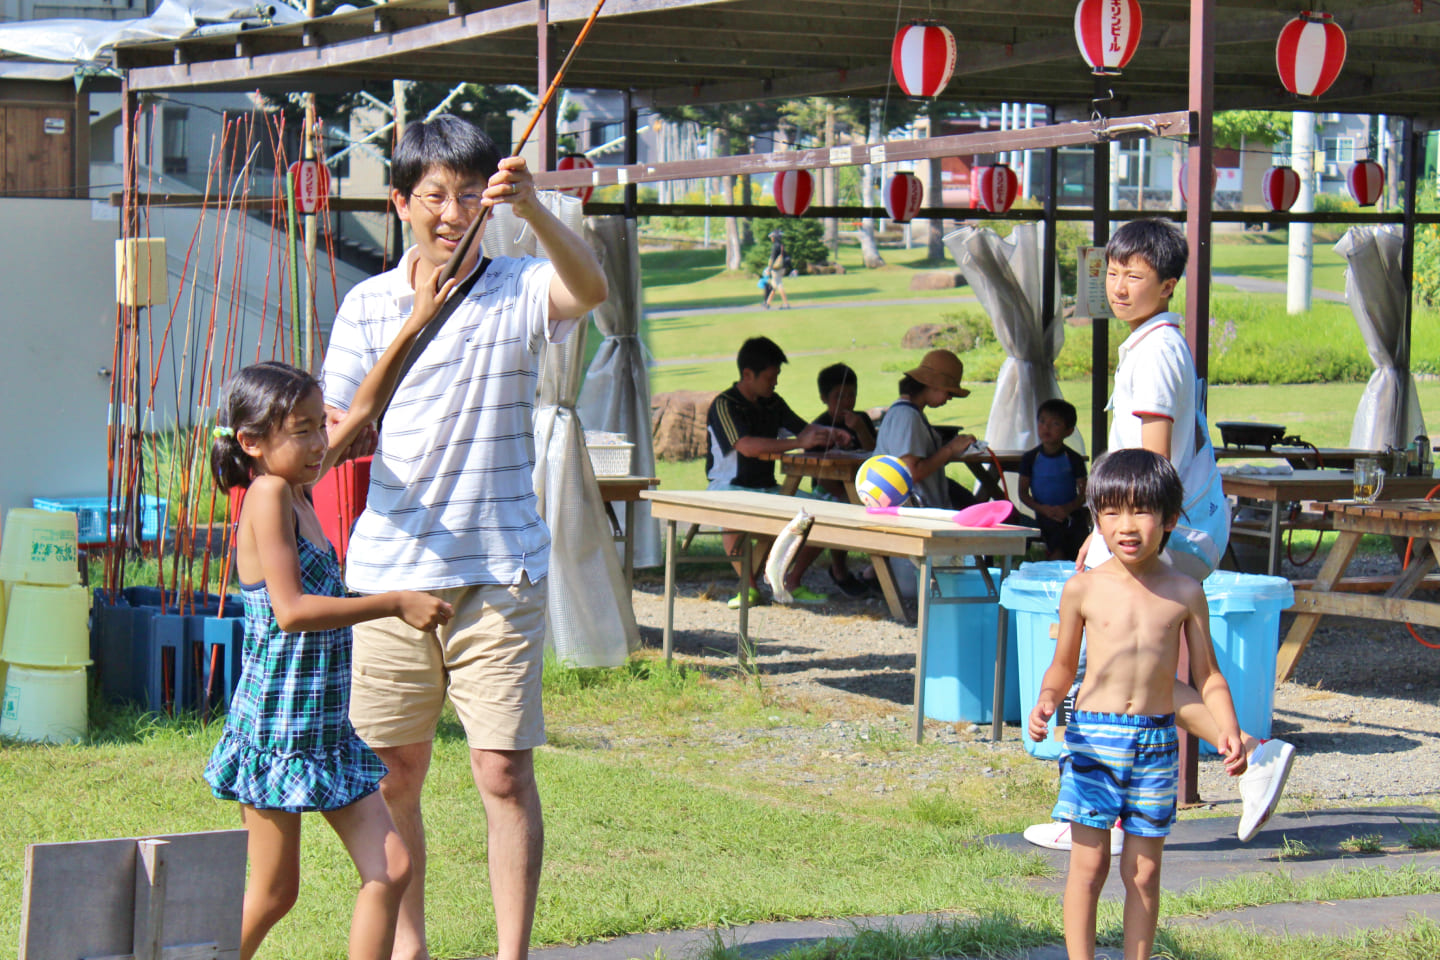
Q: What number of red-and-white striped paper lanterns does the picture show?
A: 11